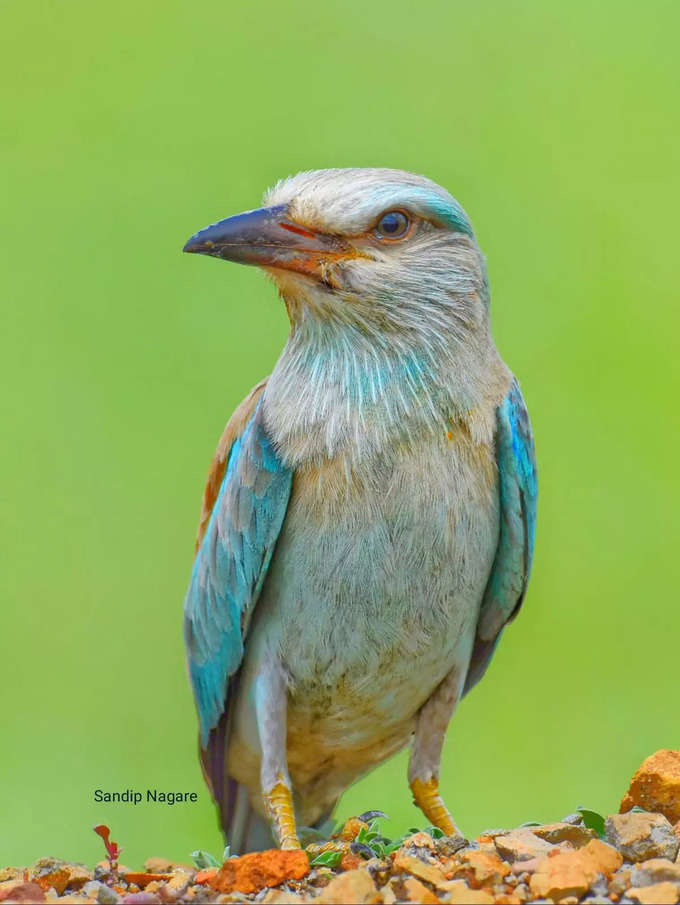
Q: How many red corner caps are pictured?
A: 0